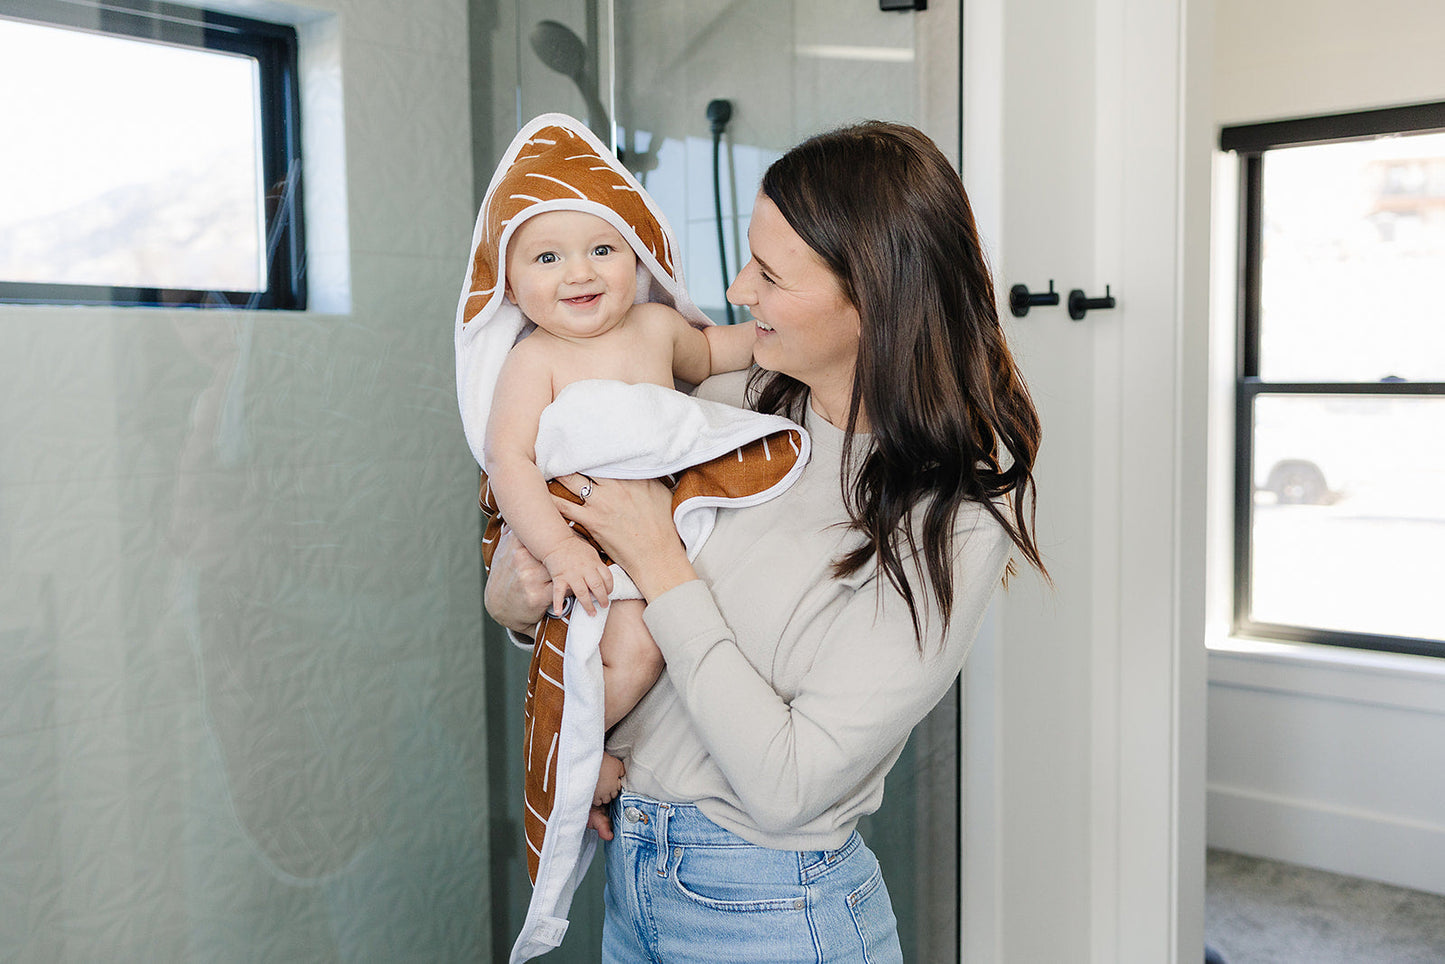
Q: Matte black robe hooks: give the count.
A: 2